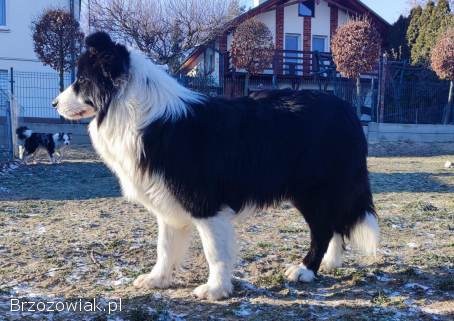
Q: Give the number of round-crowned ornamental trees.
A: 4